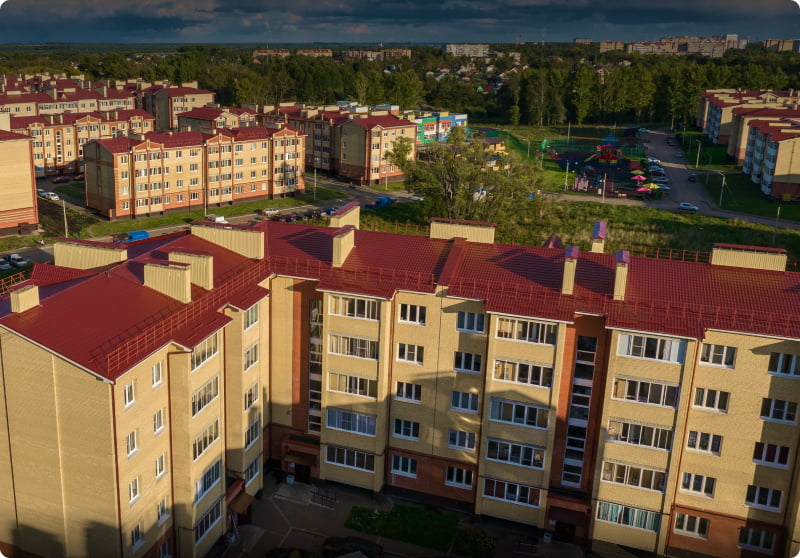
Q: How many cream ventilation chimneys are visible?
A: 12